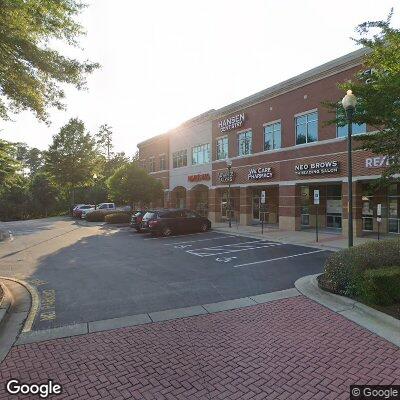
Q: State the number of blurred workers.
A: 0